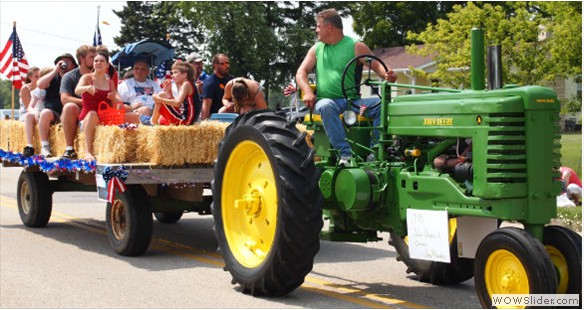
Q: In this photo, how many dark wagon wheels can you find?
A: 3